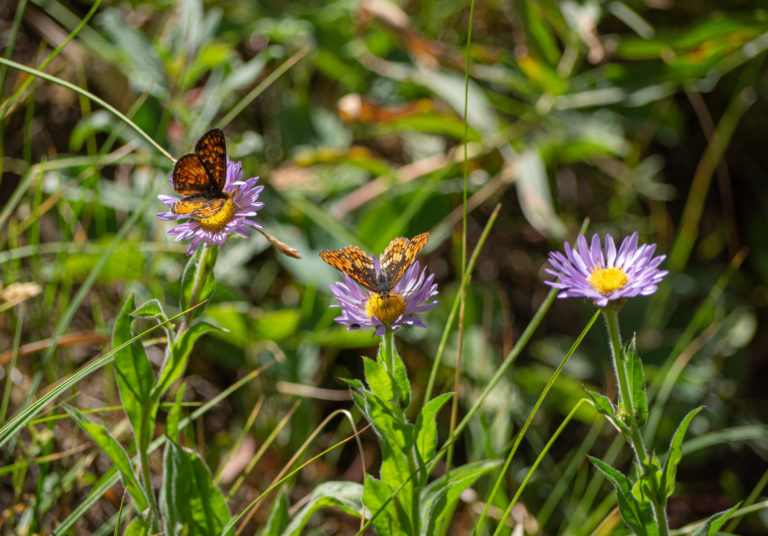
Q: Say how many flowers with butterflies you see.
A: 2